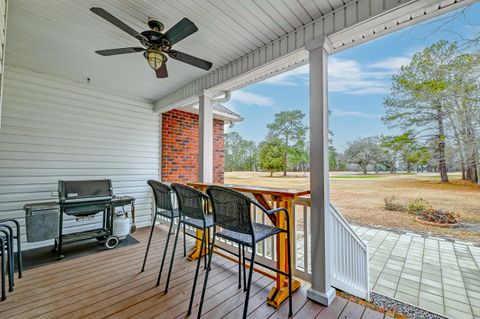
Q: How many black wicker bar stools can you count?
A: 3